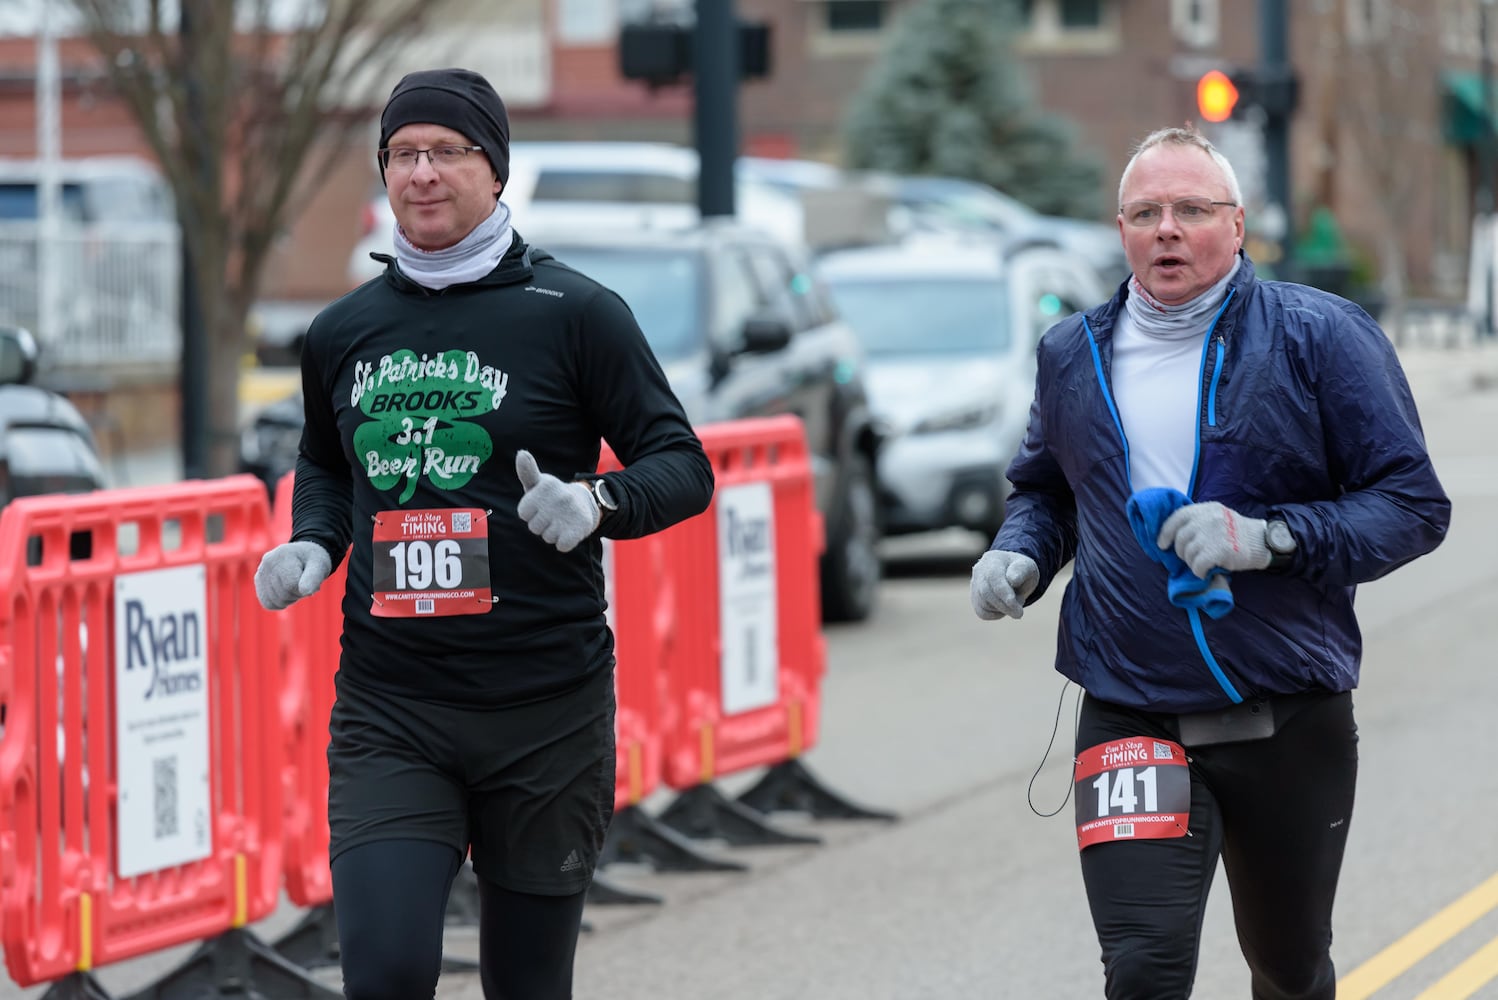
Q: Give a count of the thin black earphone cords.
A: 1